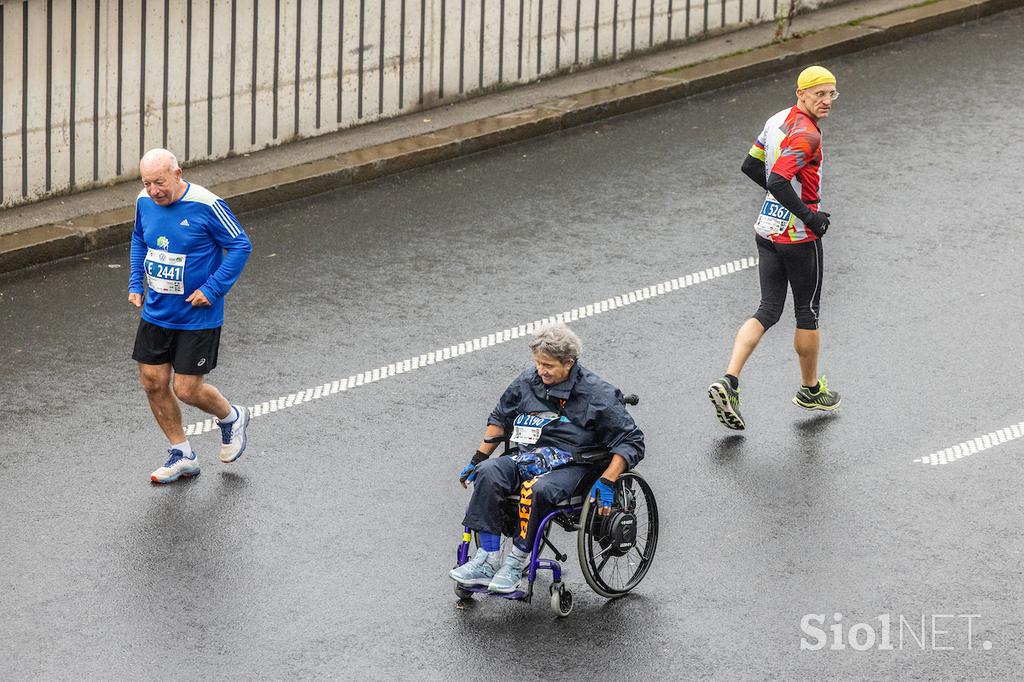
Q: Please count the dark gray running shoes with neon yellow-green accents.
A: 2